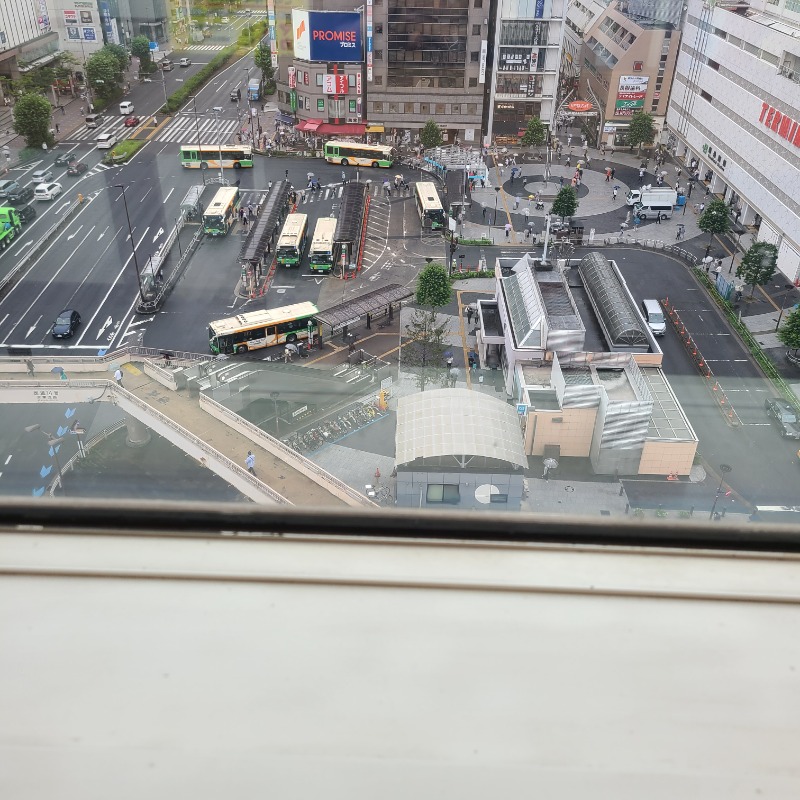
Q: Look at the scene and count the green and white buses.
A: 7